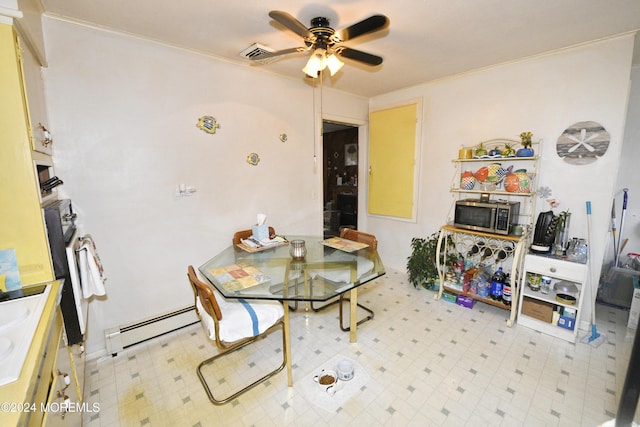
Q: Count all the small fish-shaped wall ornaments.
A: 3